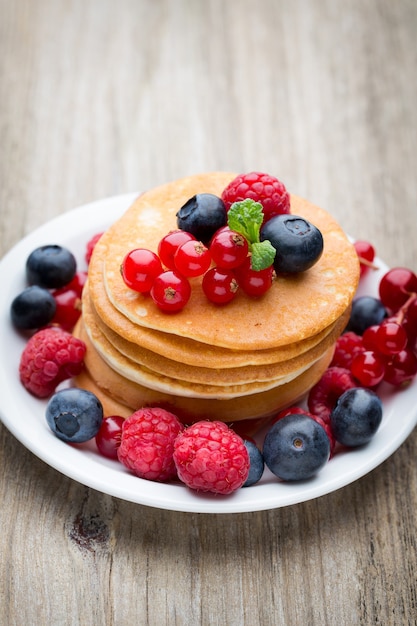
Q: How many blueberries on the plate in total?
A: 9